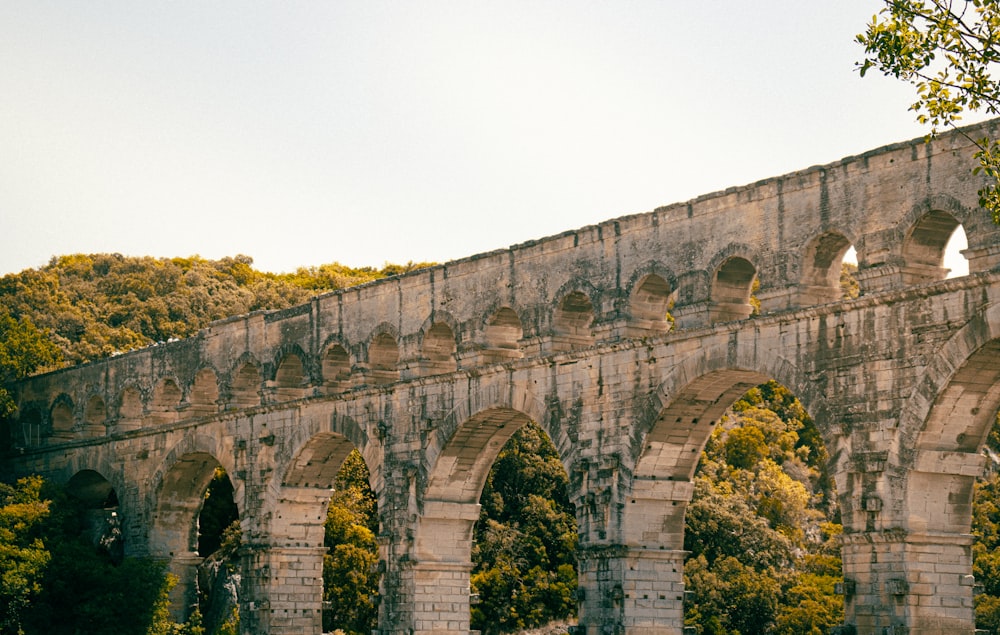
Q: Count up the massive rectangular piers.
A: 5